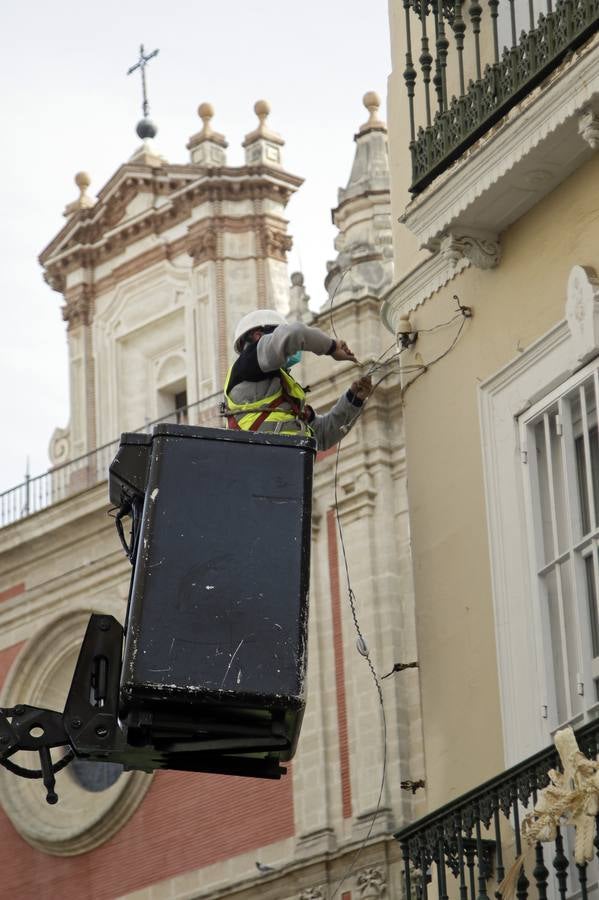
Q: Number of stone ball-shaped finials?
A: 4